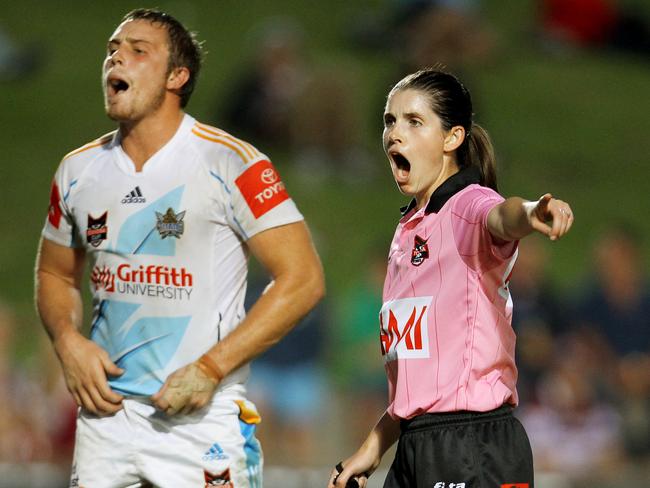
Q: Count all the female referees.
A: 1